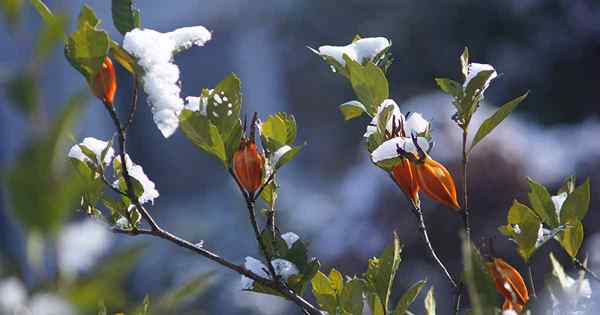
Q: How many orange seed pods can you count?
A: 5